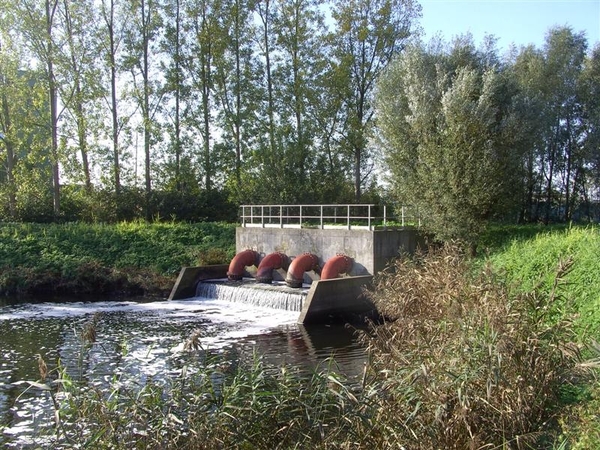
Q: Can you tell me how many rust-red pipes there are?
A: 4